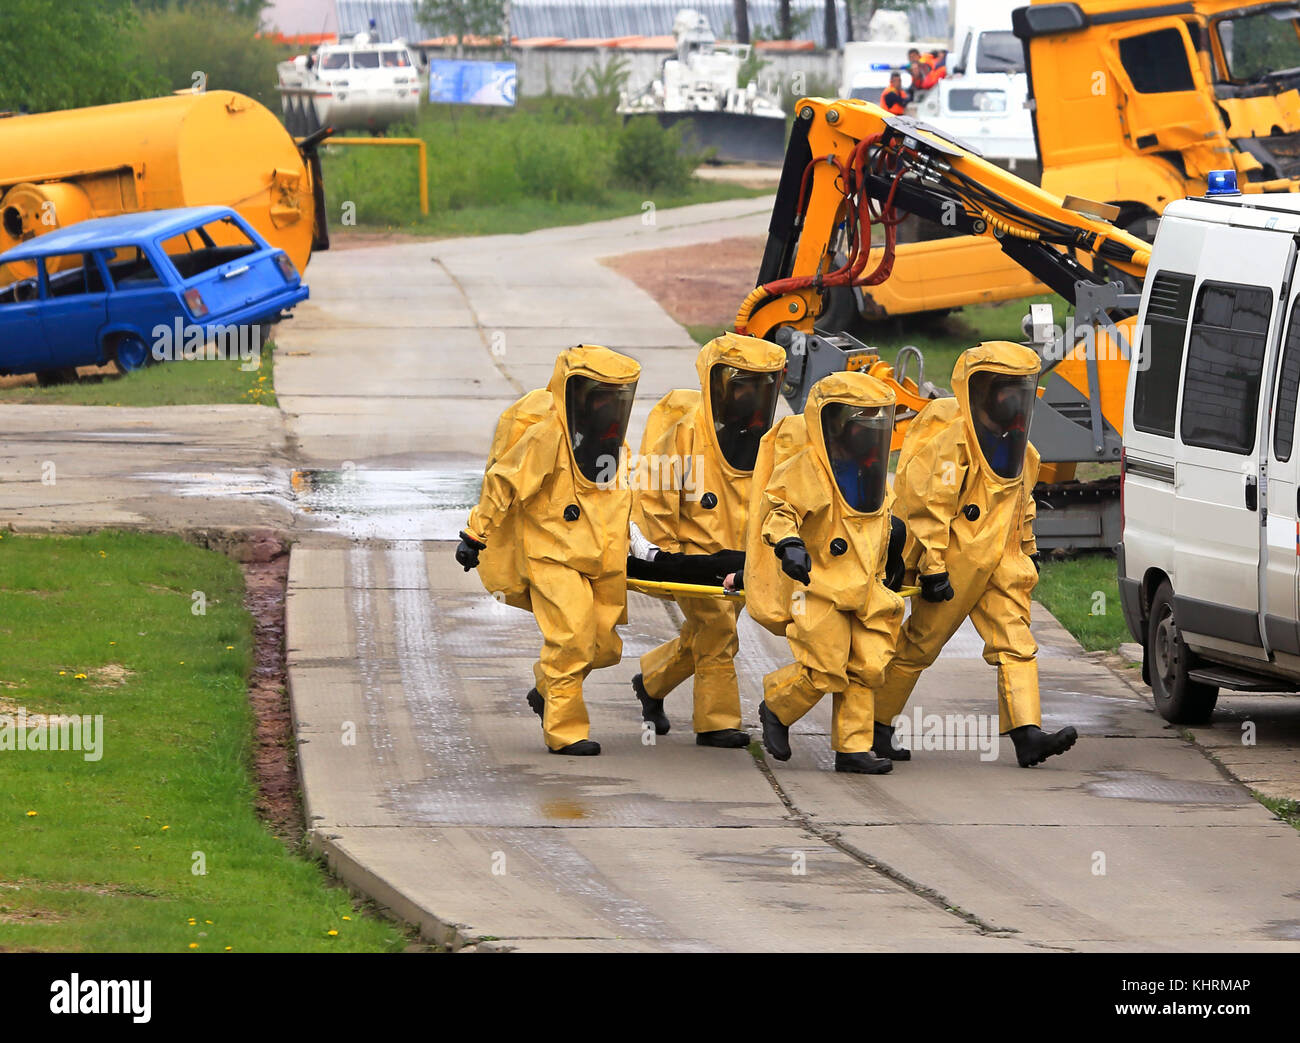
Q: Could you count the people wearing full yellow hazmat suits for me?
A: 4